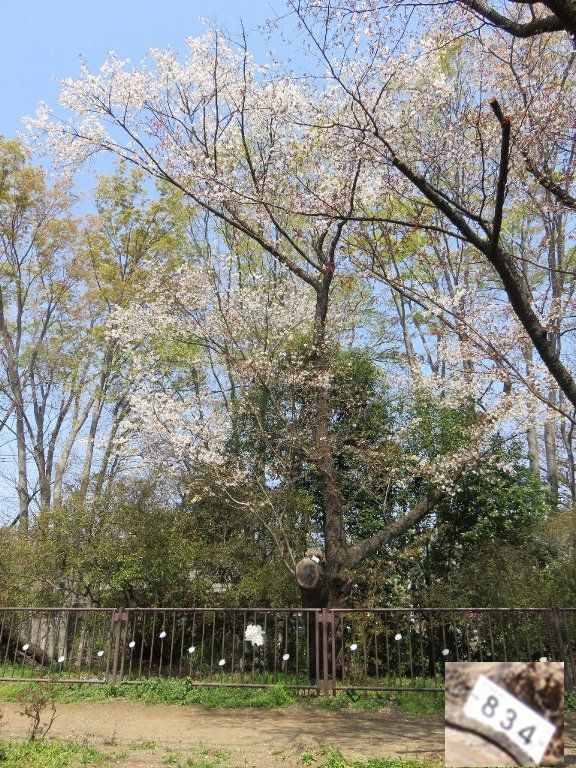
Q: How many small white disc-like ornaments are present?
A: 12